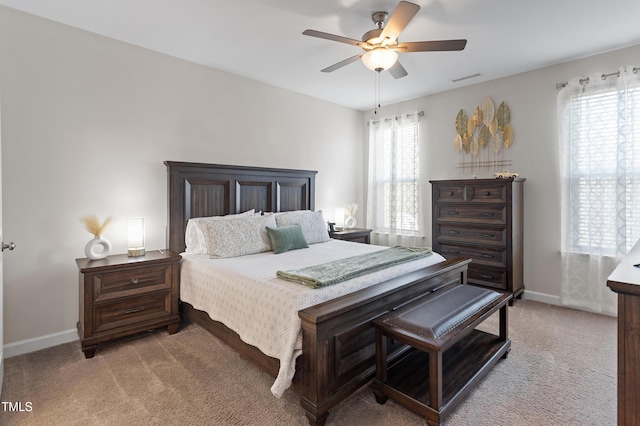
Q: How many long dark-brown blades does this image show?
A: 5